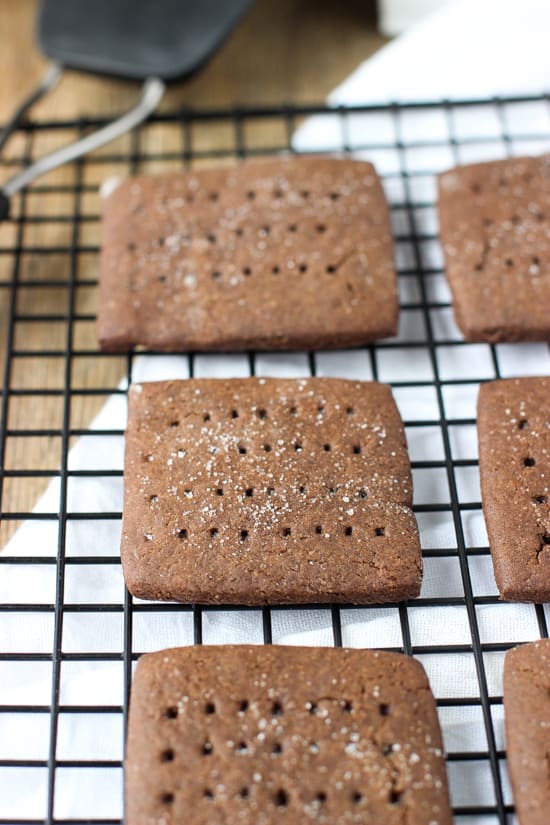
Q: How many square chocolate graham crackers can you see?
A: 6